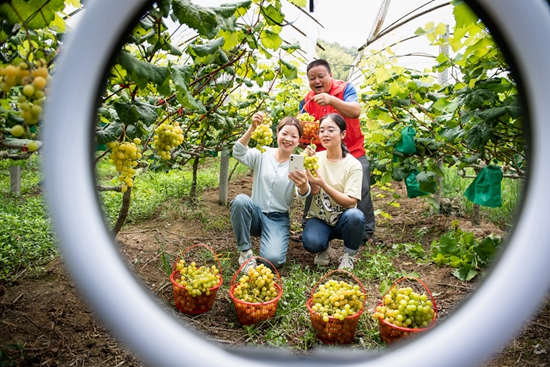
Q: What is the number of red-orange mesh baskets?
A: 5